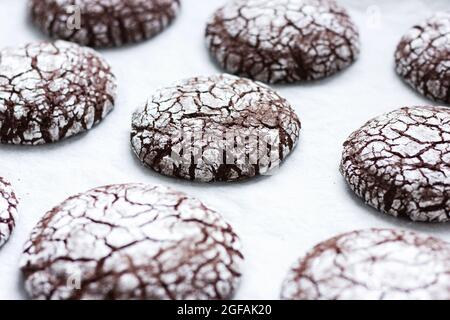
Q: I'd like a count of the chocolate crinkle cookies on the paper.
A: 9